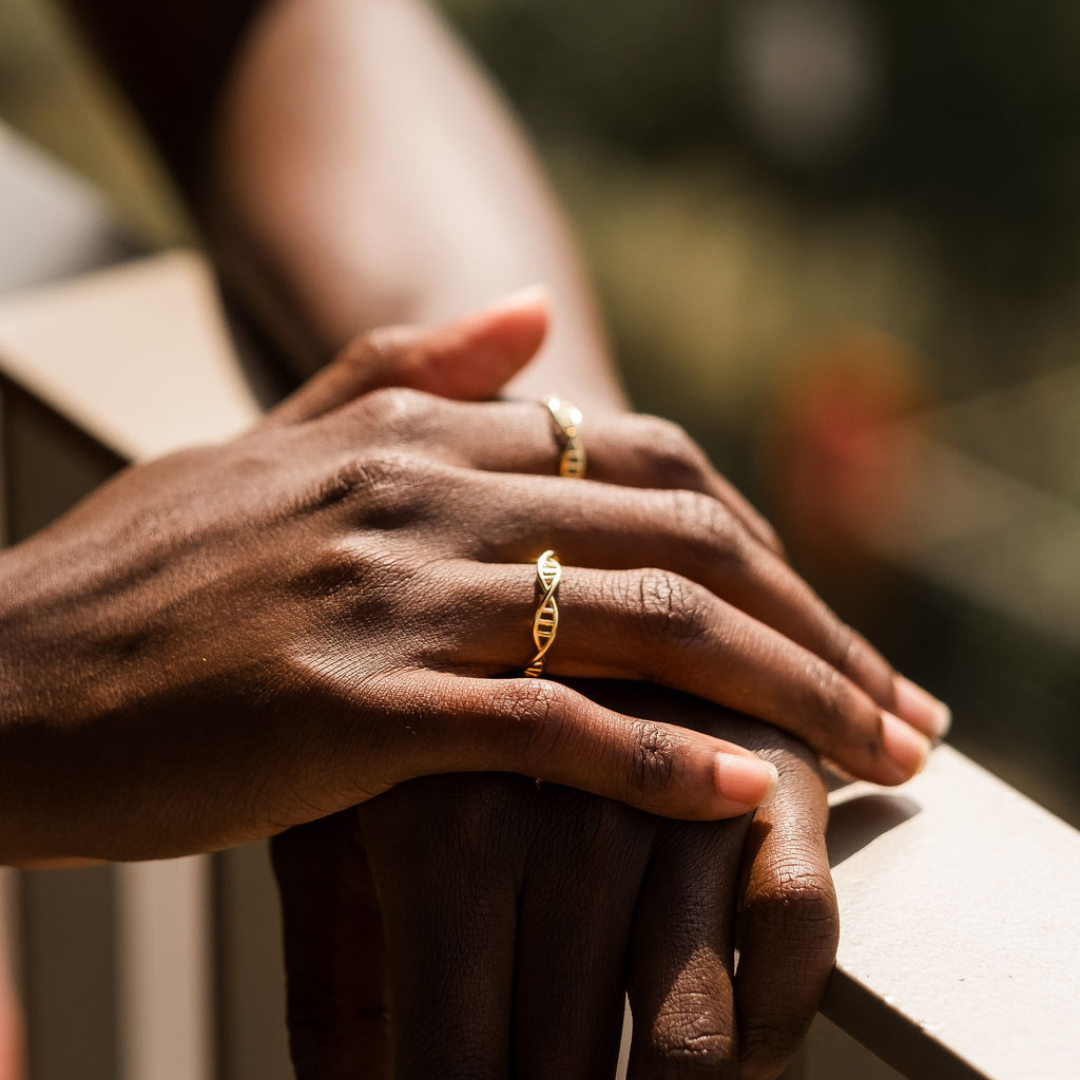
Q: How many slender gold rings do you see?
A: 2